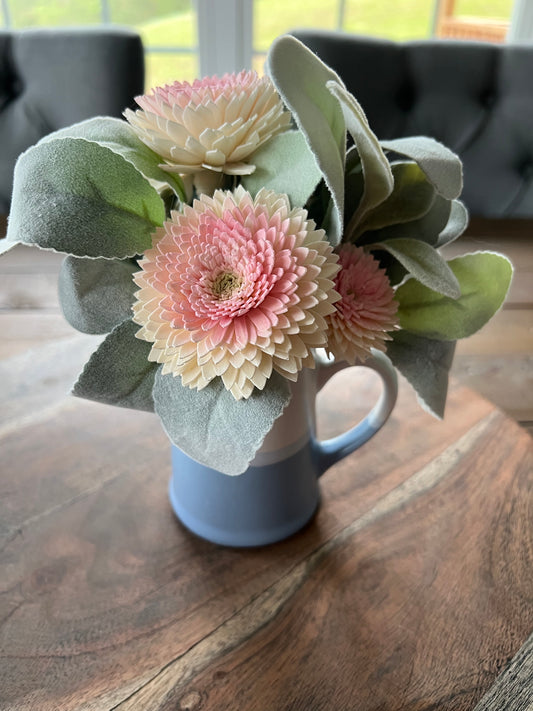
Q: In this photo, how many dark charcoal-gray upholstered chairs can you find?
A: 2